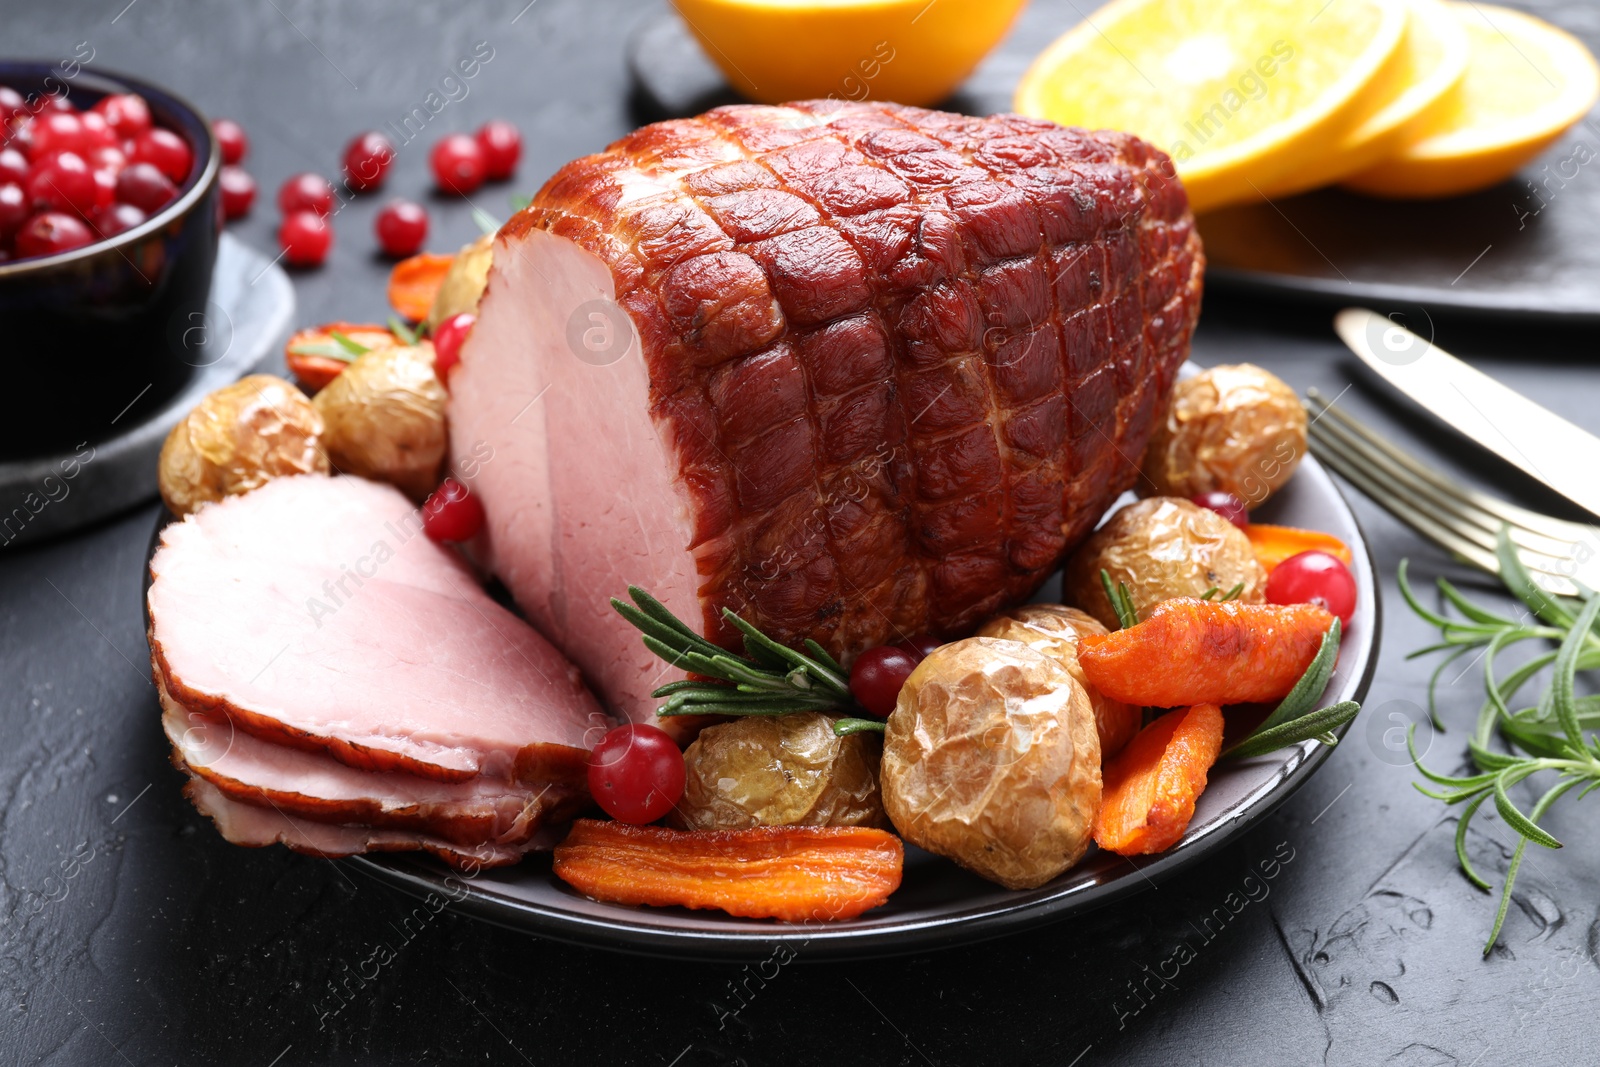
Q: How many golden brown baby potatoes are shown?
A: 8